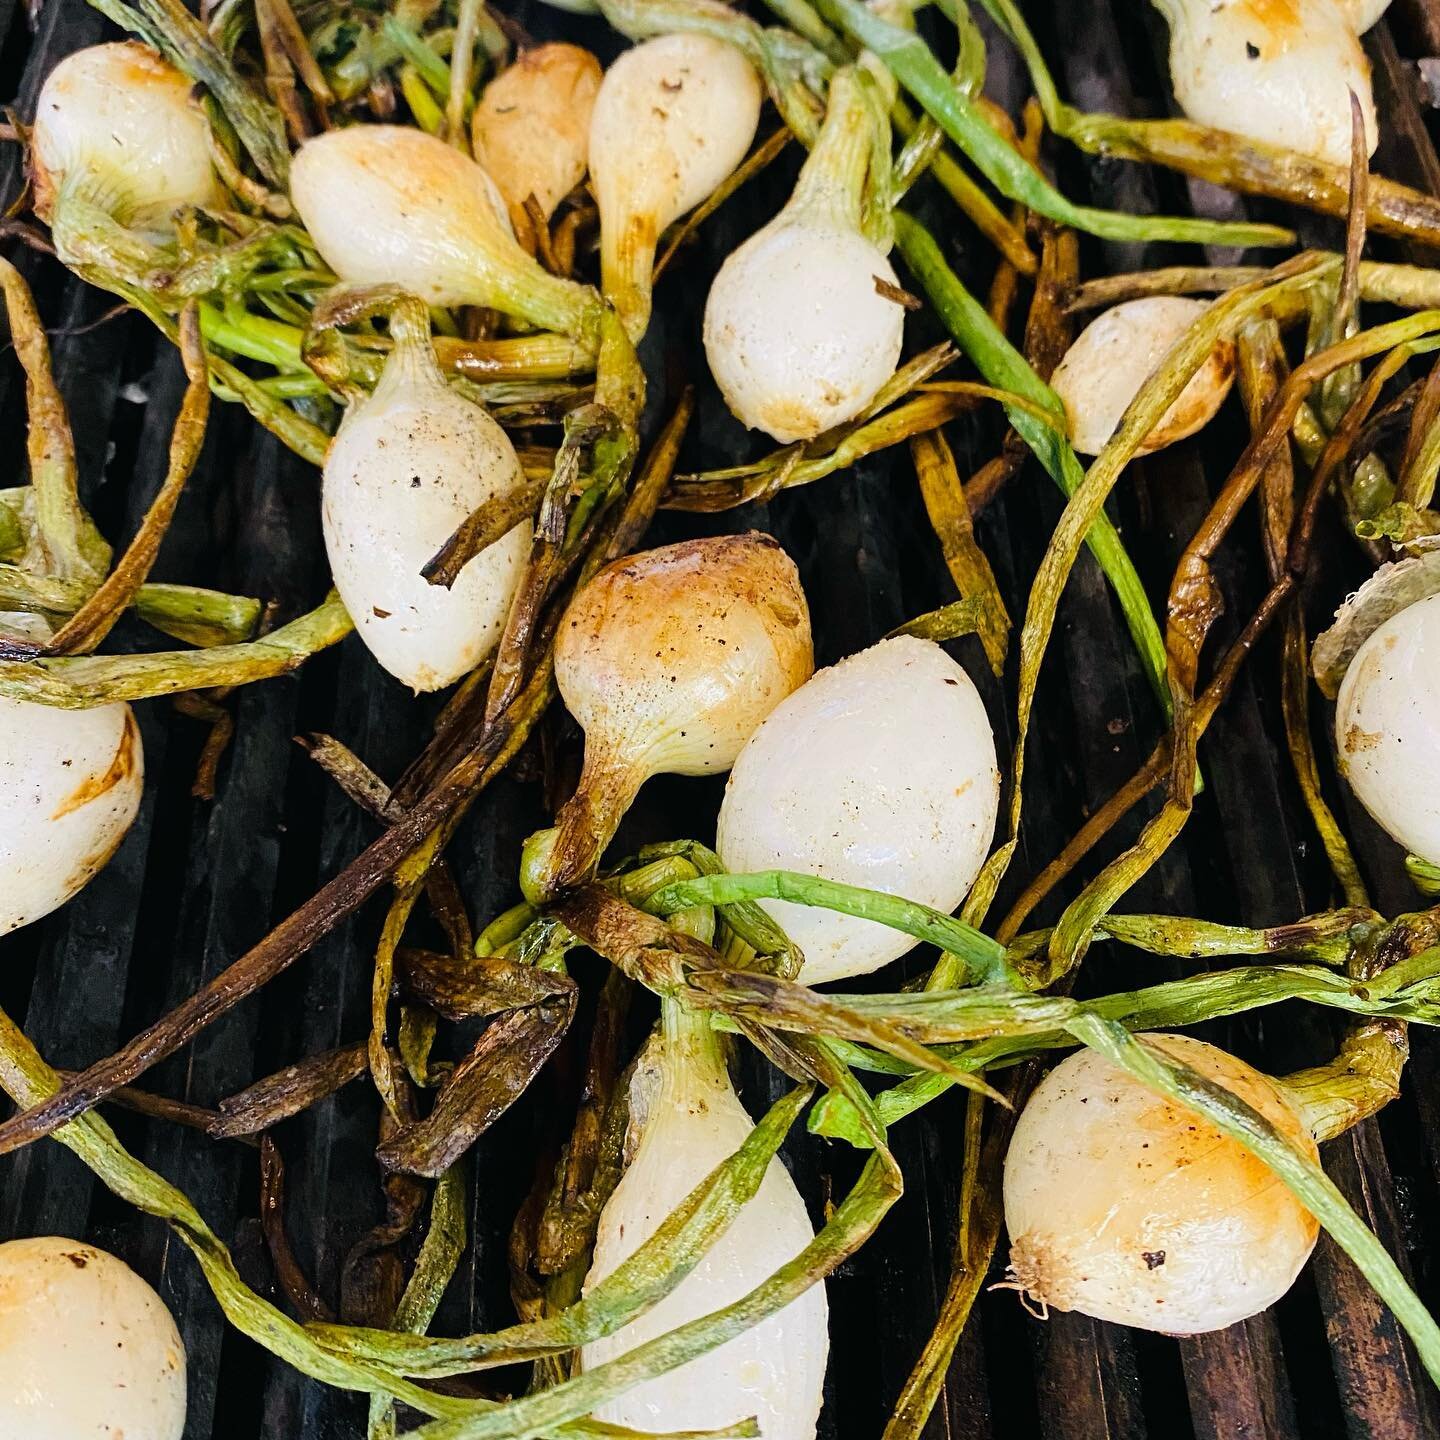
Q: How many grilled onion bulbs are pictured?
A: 15